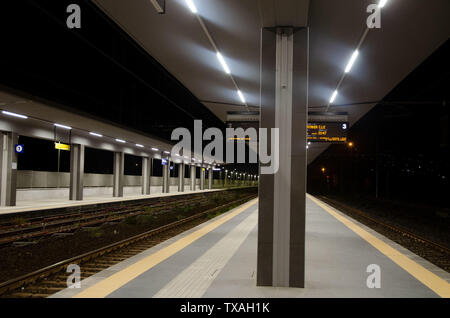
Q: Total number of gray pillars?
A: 10